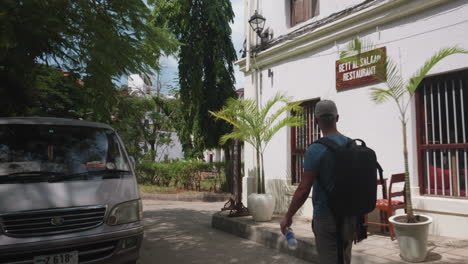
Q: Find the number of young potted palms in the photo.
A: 2